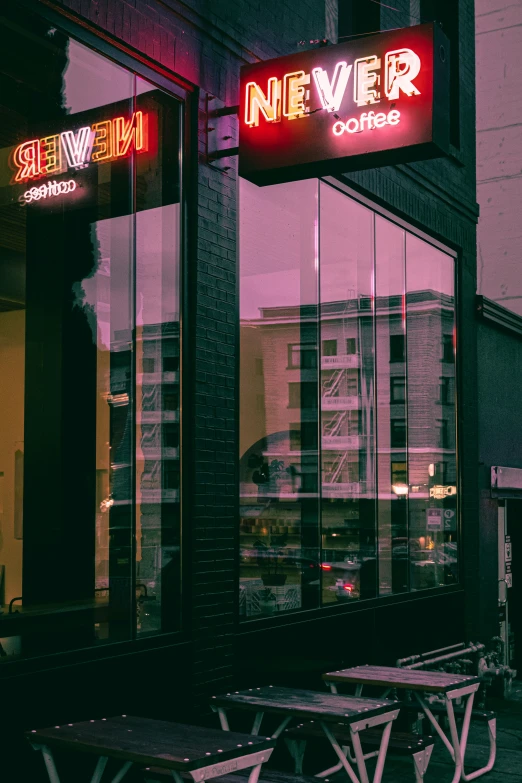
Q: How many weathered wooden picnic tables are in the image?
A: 3